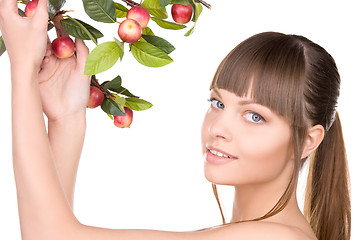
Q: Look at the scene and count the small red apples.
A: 7